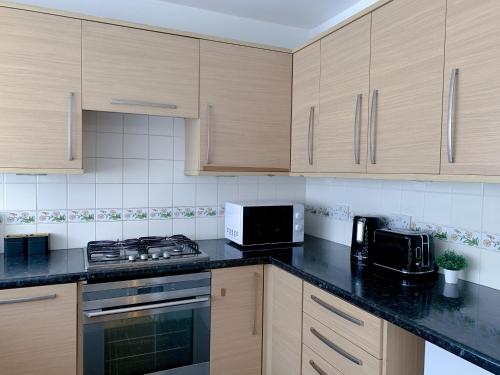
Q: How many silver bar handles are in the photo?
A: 13